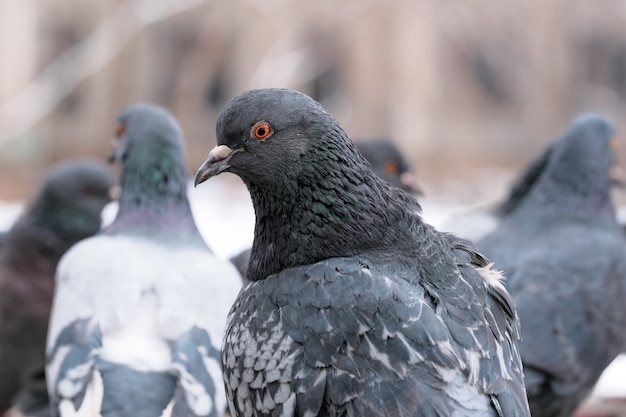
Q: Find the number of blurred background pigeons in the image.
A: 4